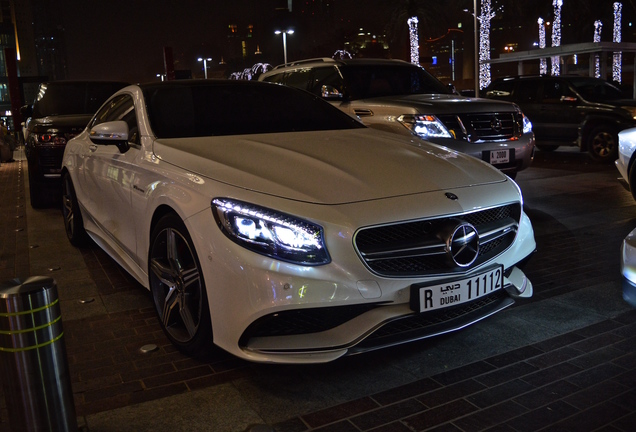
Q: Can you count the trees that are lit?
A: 6